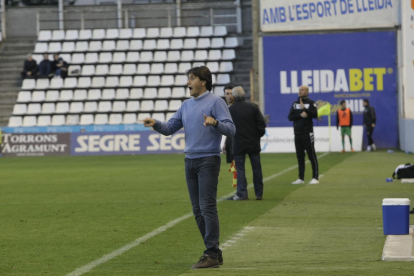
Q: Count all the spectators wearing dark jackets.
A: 3